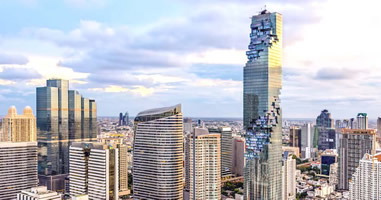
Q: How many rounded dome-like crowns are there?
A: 2